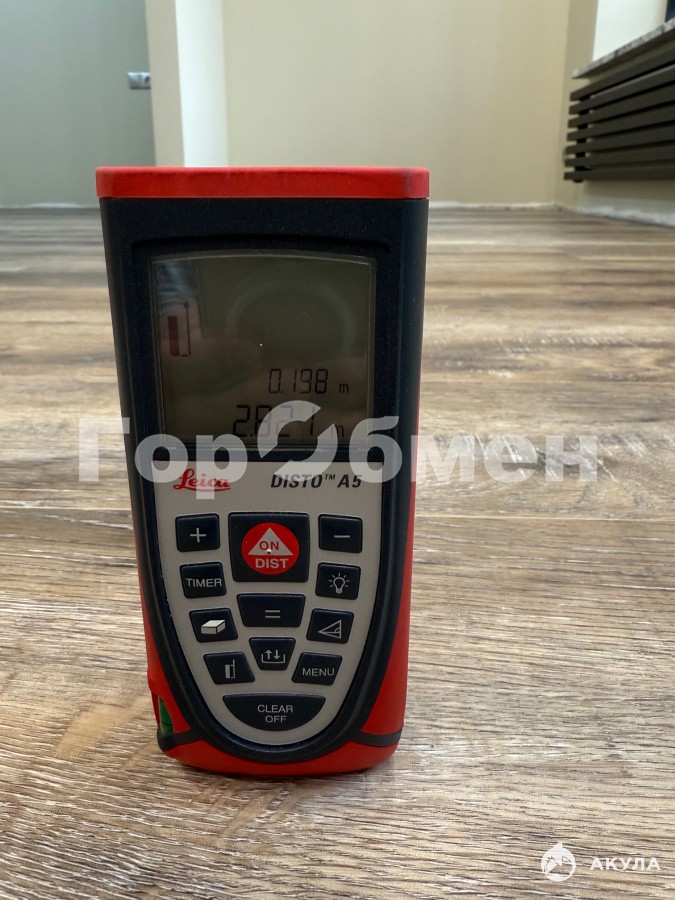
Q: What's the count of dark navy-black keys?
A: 12